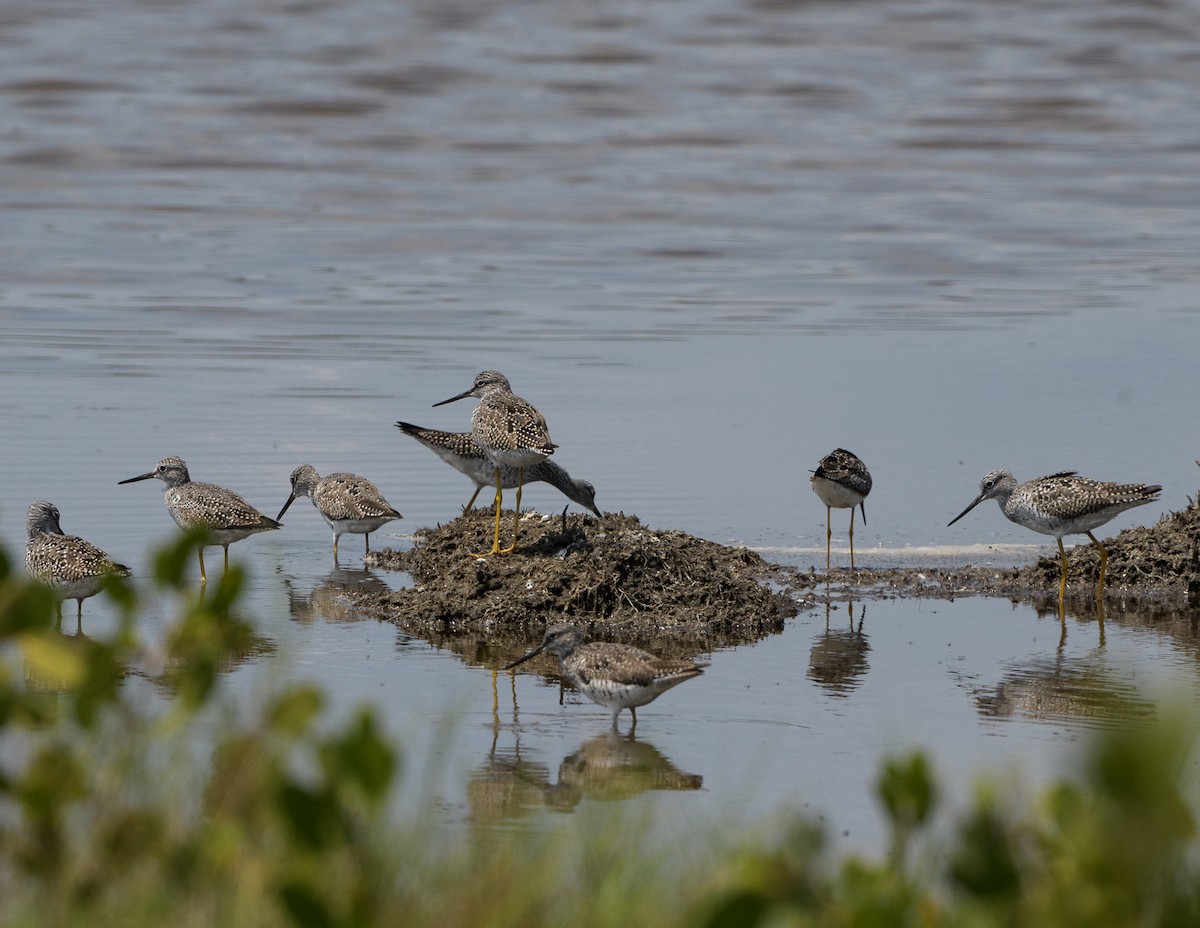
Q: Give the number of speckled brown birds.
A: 8